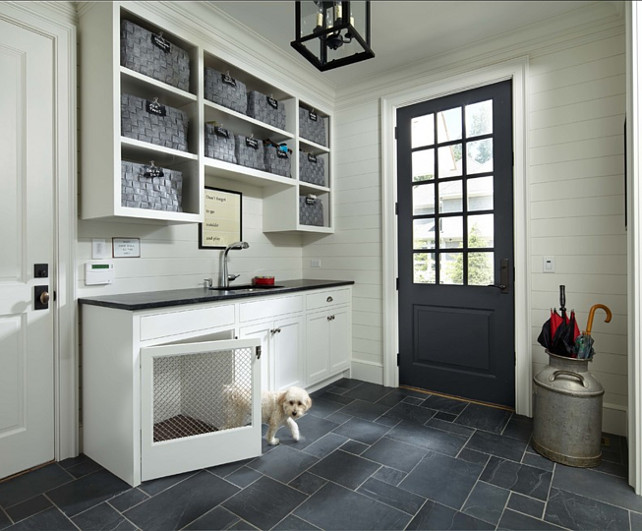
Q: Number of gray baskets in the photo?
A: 11